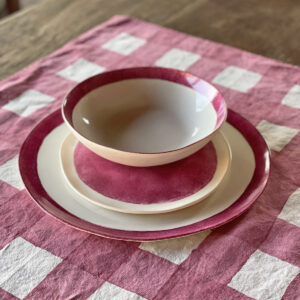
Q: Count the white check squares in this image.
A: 13